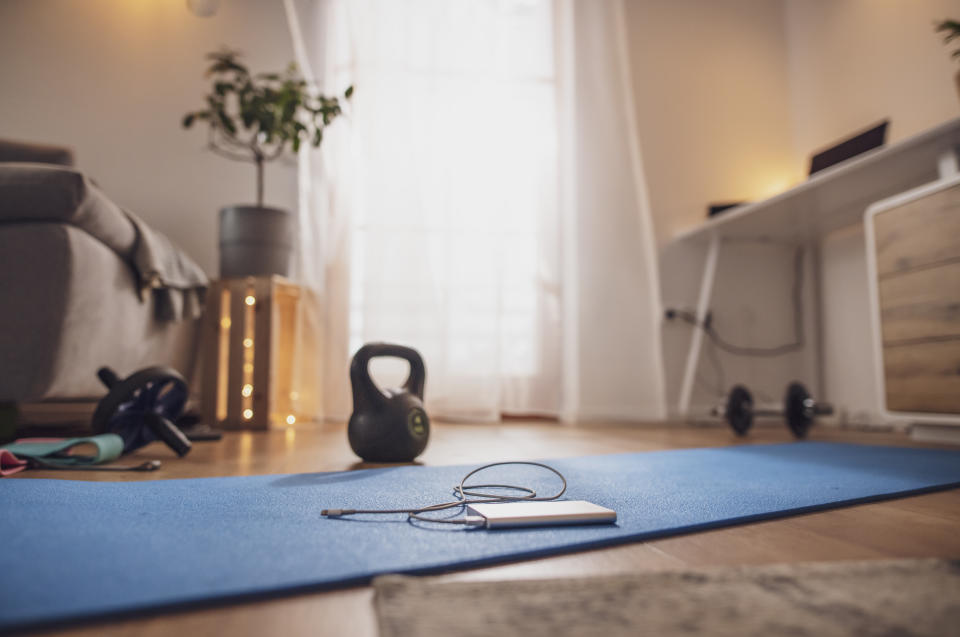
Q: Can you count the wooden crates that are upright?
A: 1